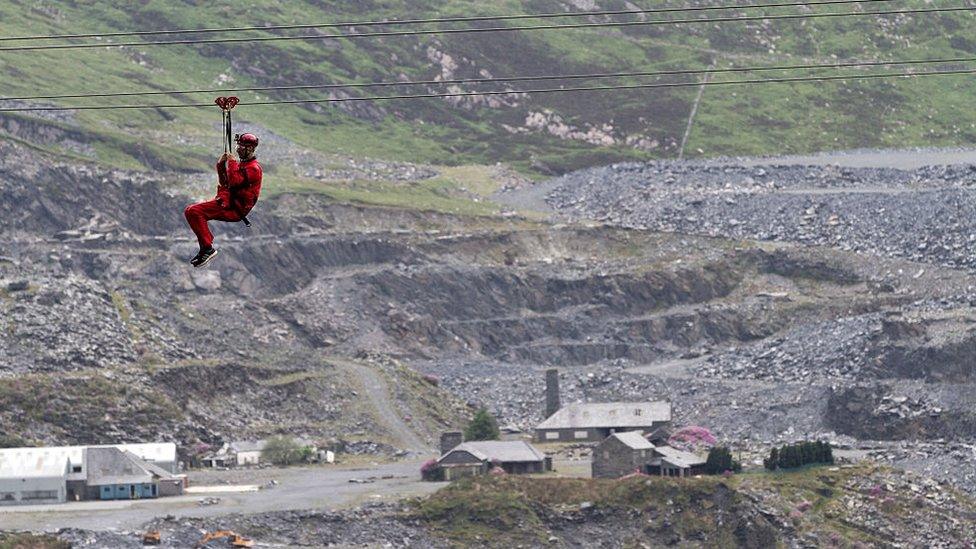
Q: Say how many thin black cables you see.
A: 4